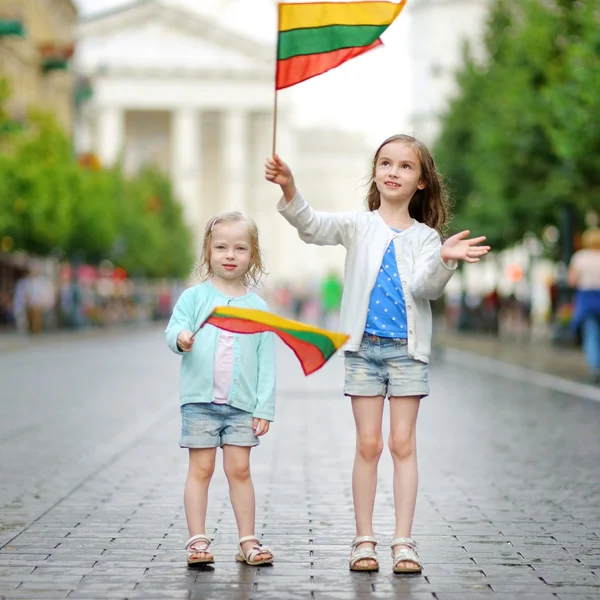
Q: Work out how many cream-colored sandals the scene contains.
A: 4